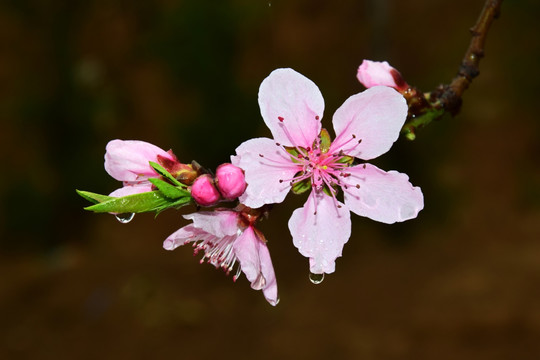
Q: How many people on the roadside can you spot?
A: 0